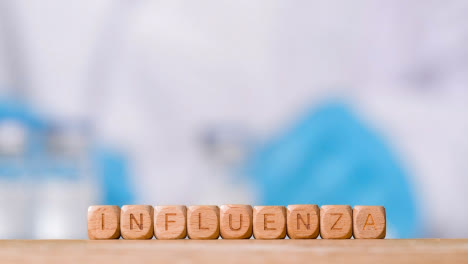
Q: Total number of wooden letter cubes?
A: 9